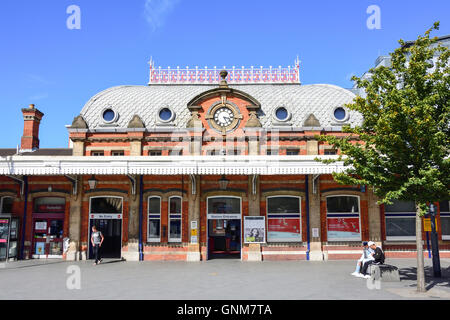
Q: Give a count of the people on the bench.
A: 2